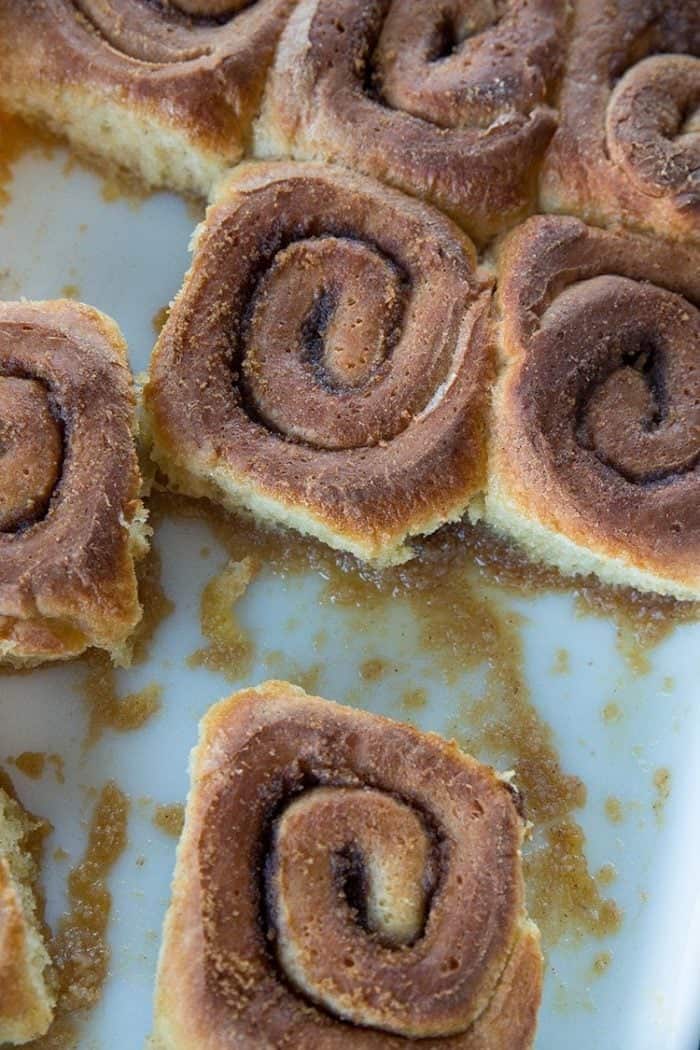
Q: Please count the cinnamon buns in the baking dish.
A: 8